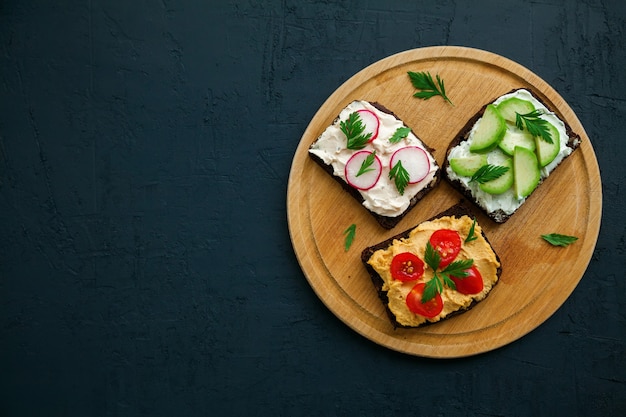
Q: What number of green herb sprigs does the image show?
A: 11